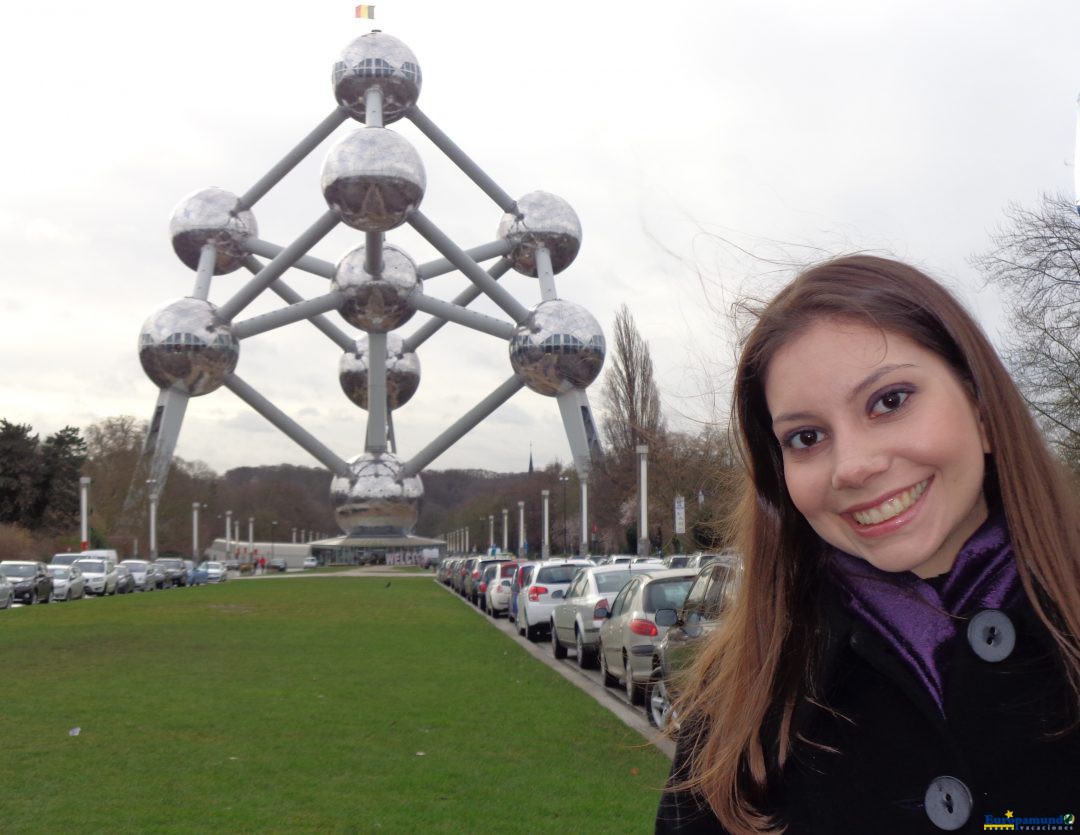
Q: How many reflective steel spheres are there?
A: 9